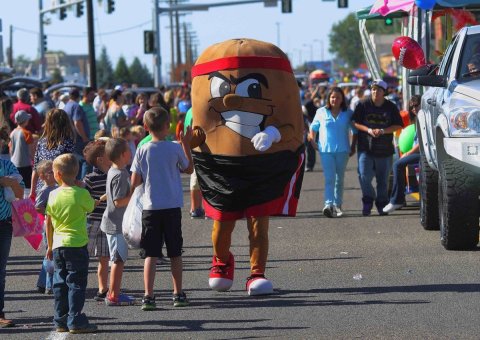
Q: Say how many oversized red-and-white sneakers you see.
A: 2